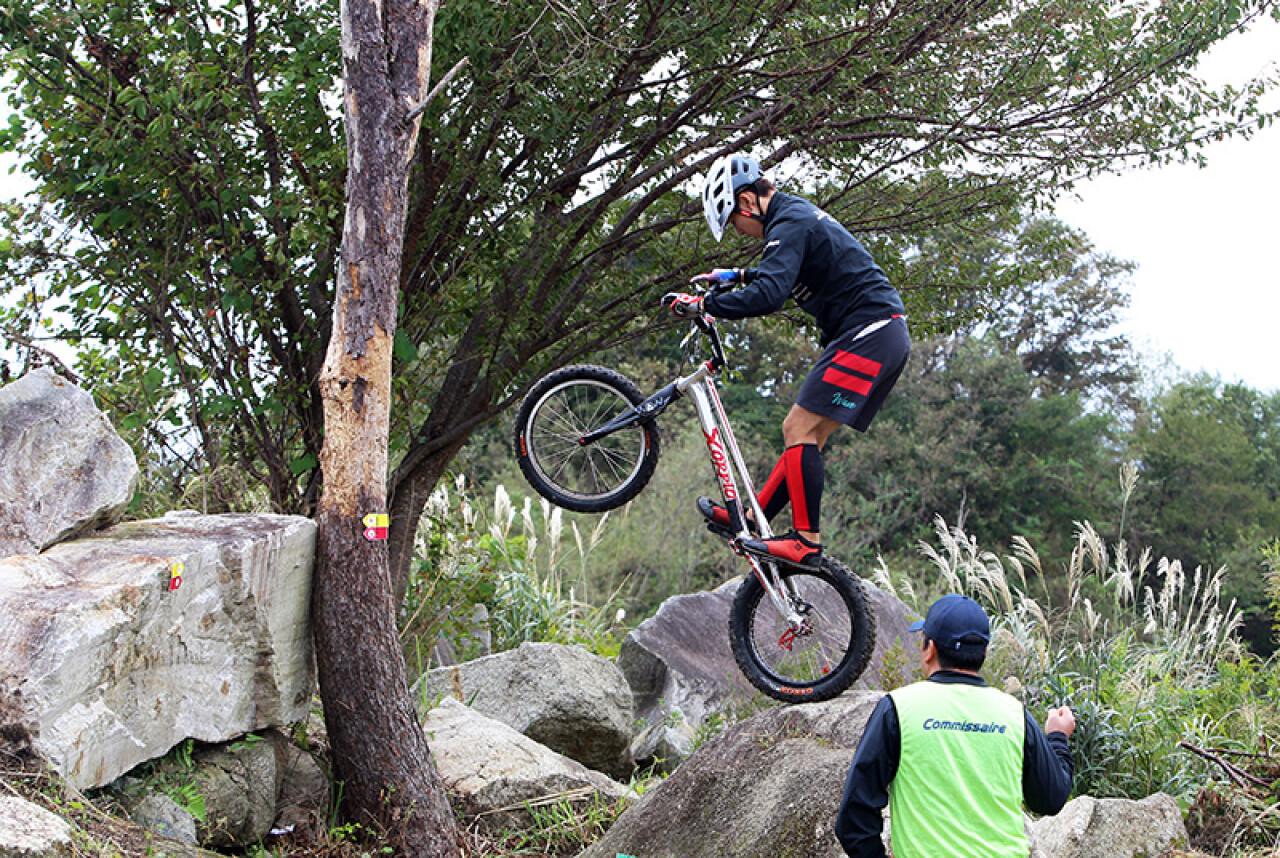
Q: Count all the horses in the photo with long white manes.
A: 0